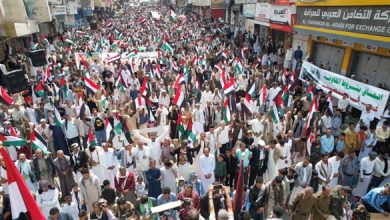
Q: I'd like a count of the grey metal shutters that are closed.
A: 2